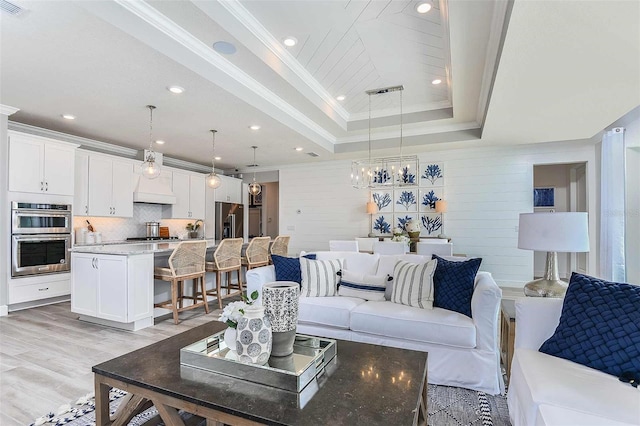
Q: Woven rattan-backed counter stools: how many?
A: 4